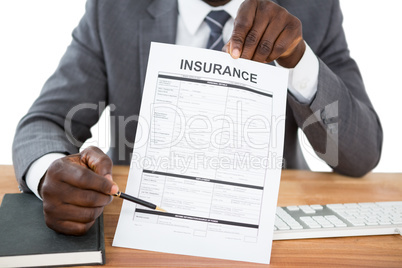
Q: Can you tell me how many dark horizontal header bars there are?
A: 3